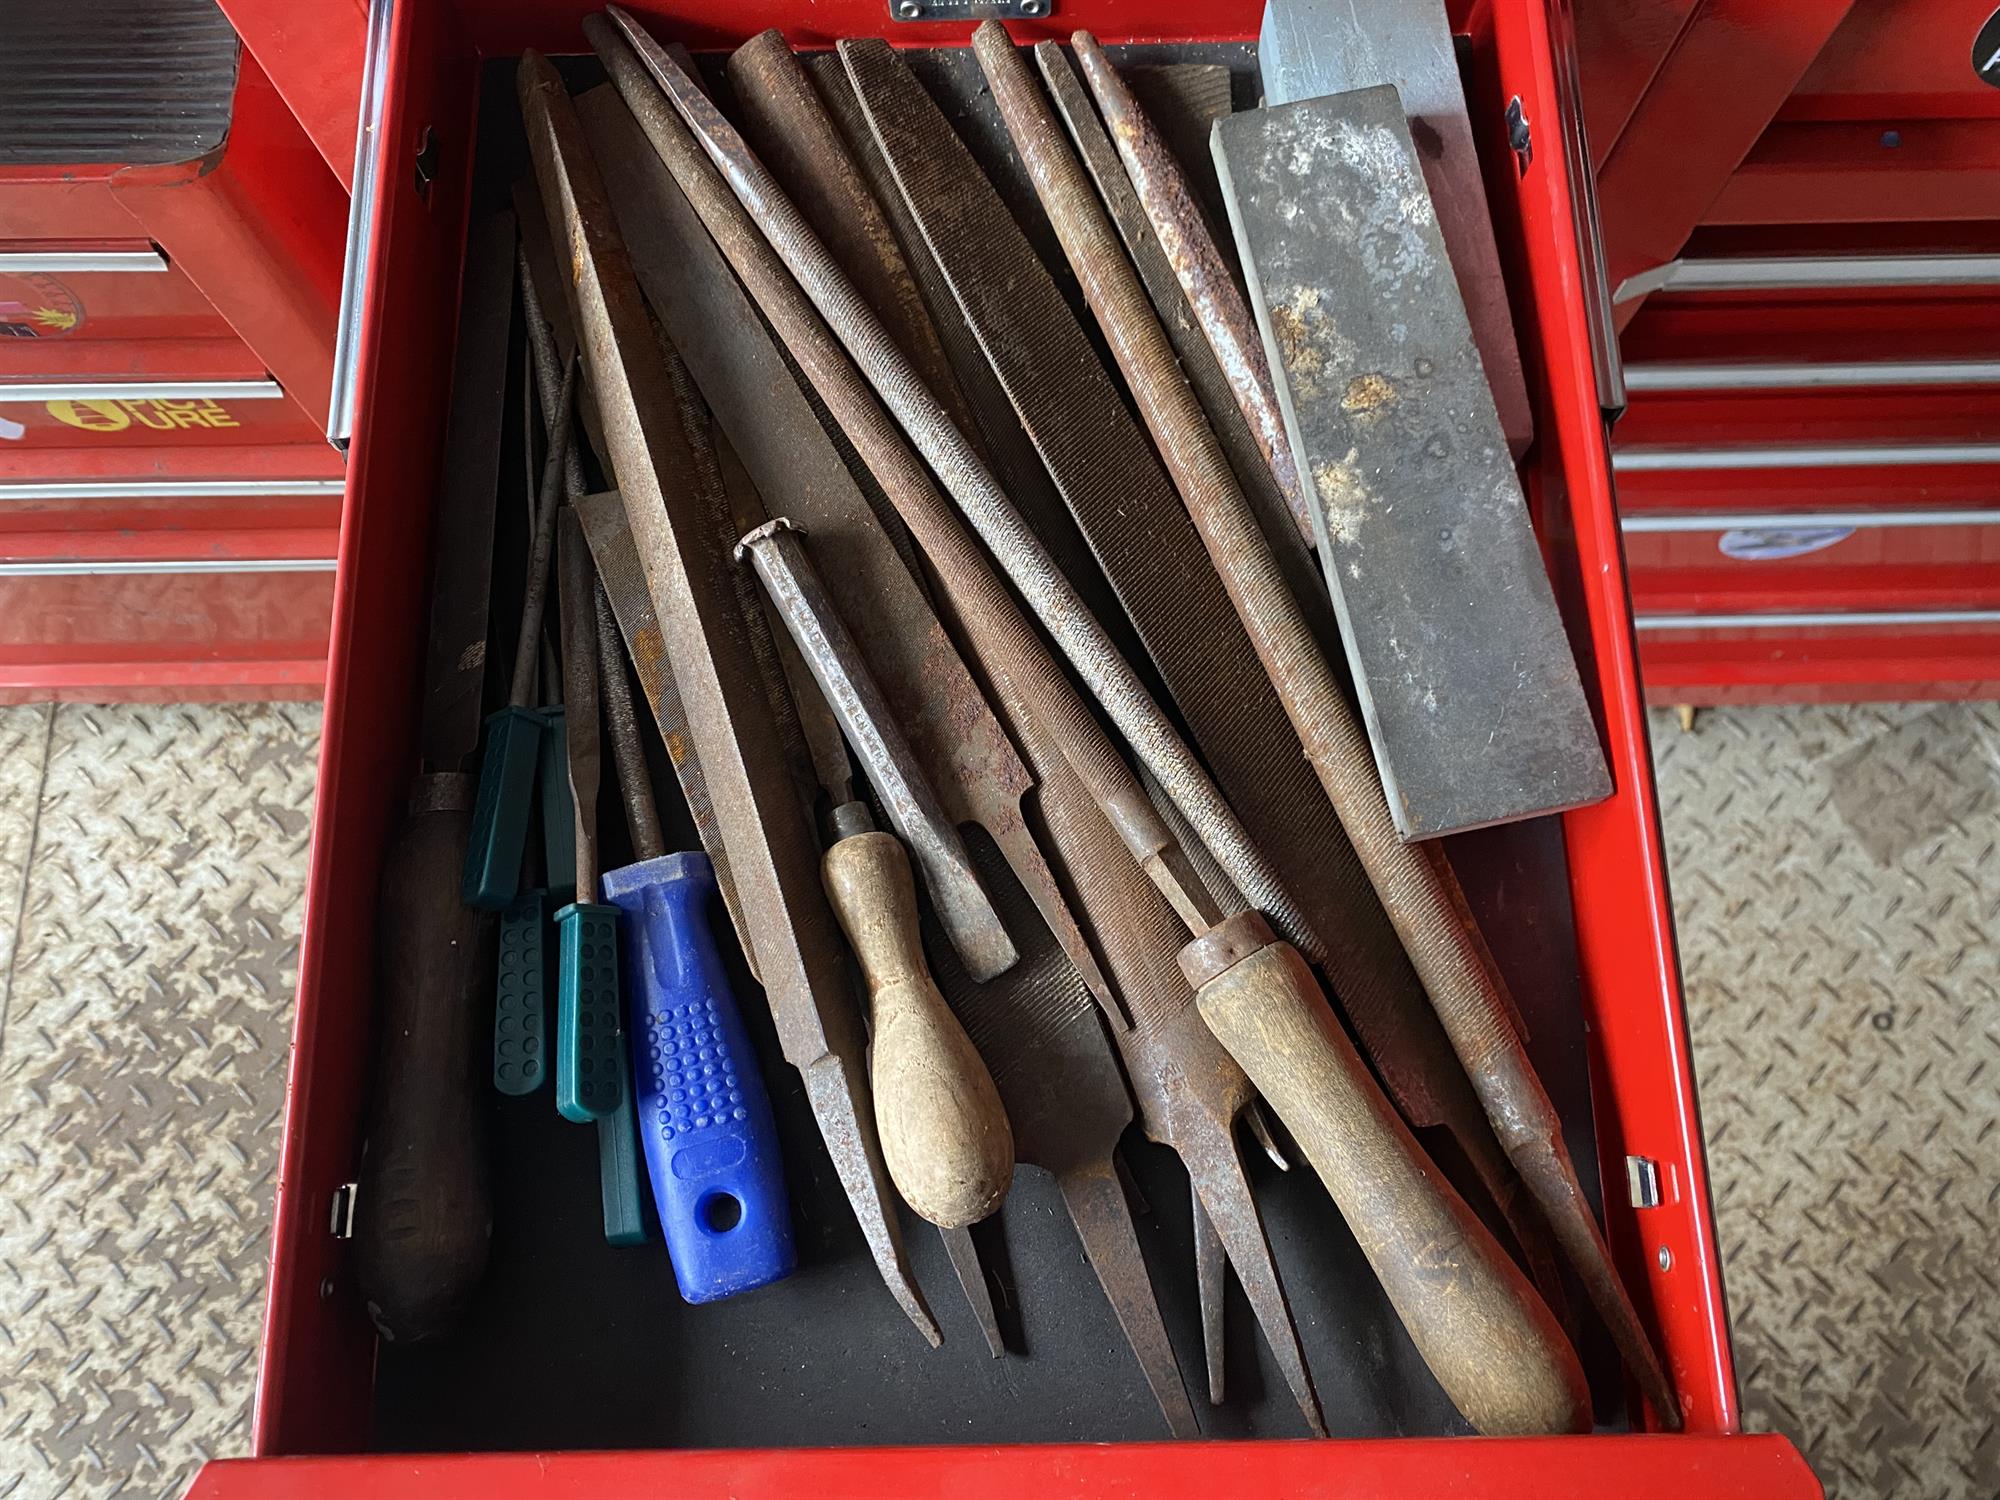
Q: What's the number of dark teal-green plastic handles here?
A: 5